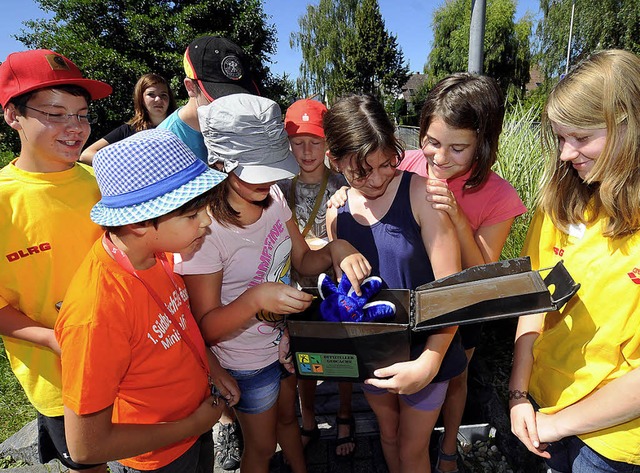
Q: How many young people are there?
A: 9